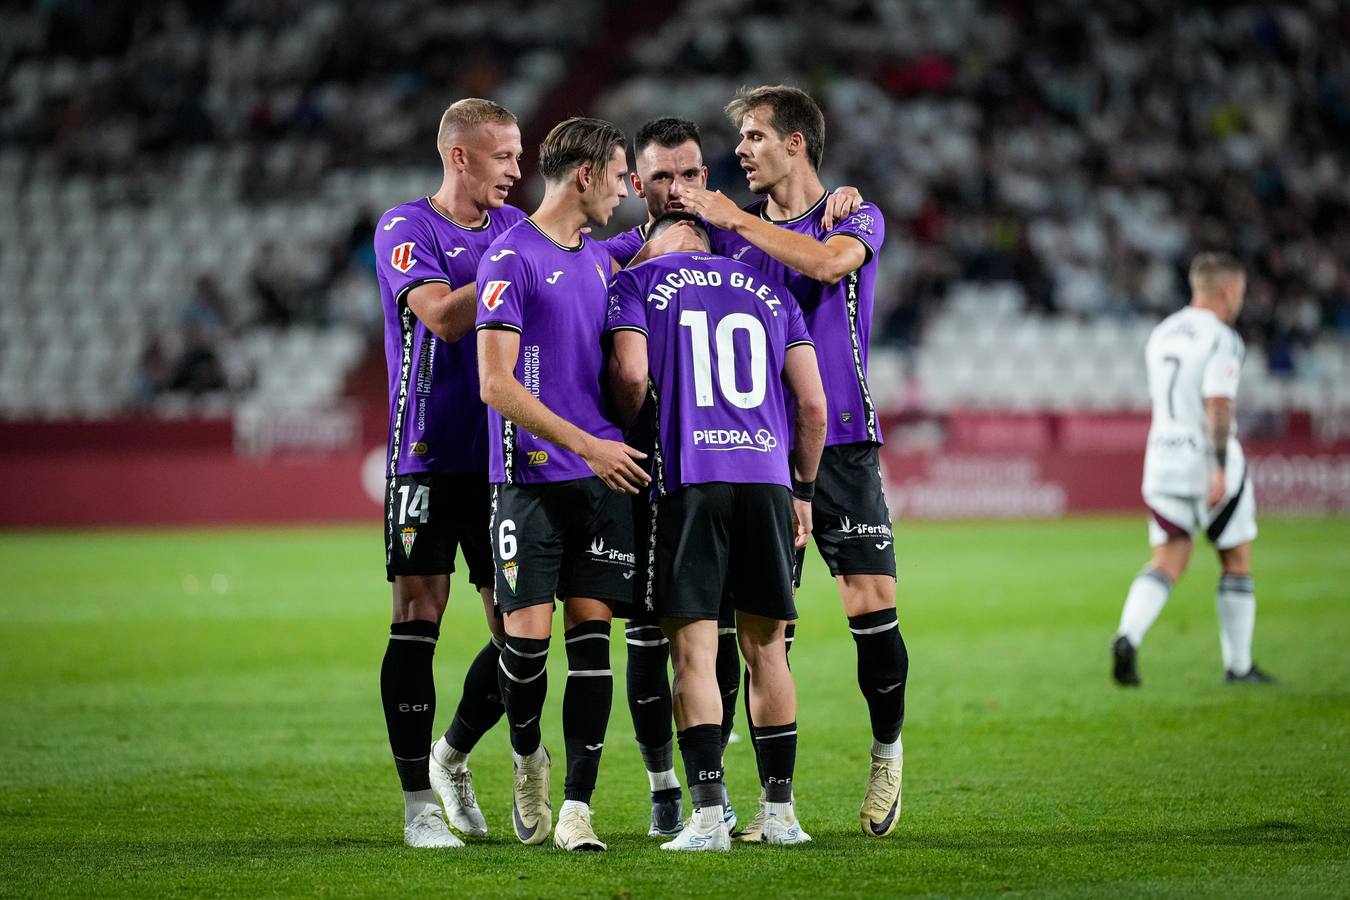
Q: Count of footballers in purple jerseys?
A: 5